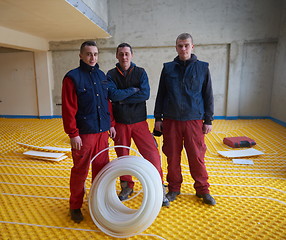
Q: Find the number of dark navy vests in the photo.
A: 2